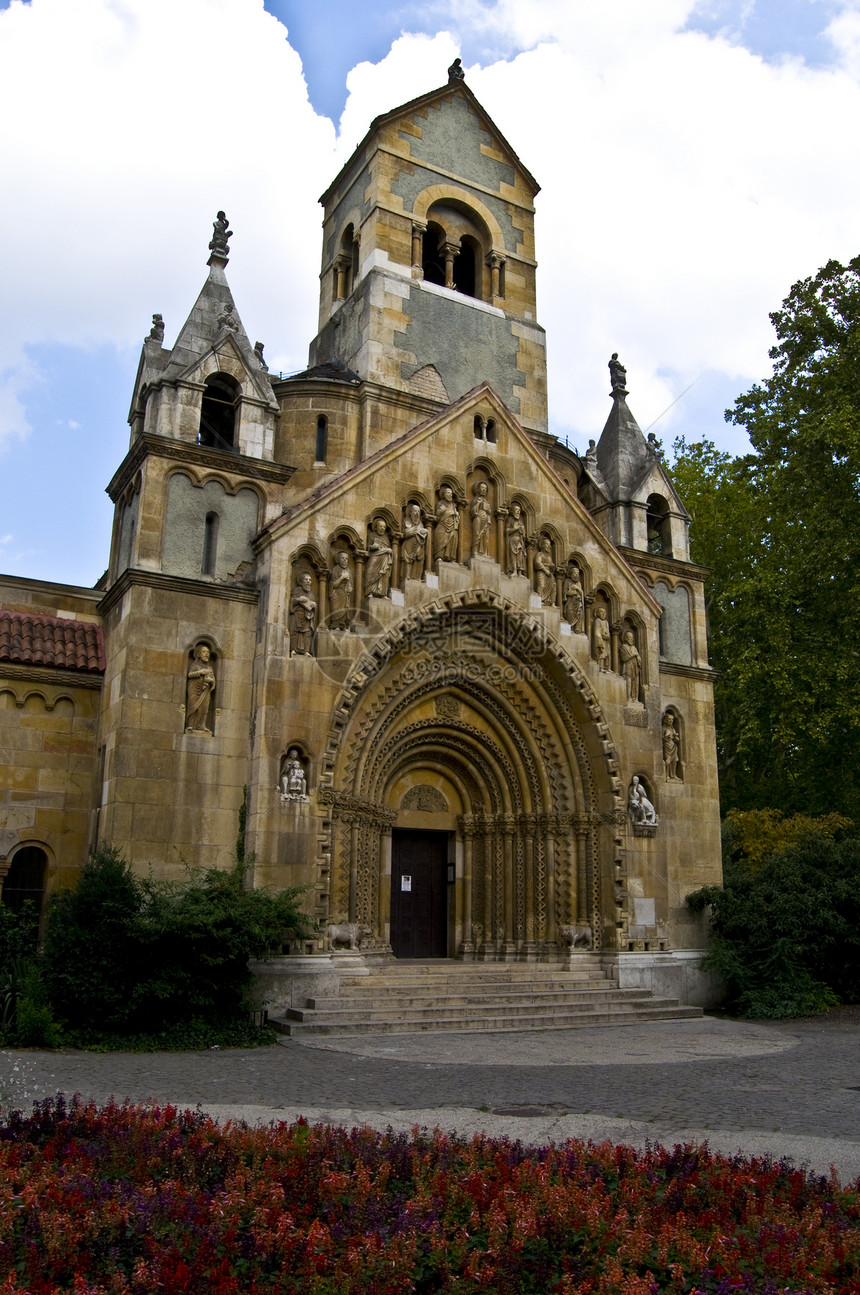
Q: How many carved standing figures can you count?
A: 13